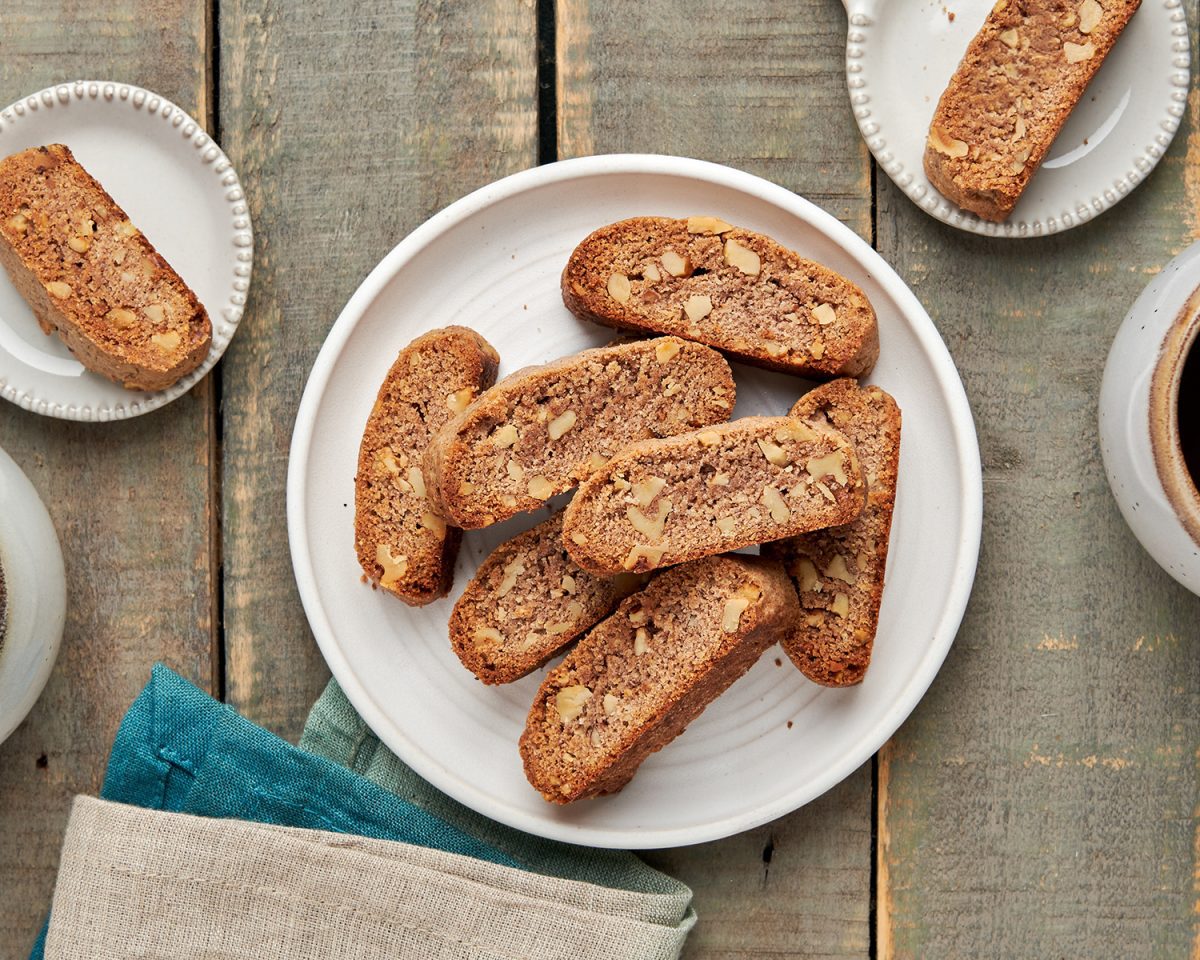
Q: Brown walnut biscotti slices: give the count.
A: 9